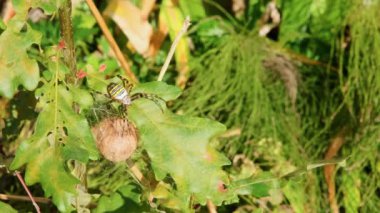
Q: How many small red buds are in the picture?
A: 3